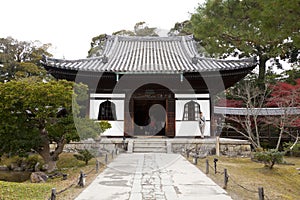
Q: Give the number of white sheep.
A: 0